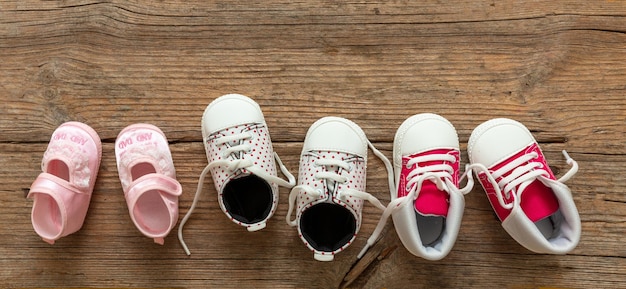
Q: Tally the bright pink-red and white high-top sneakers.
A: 2